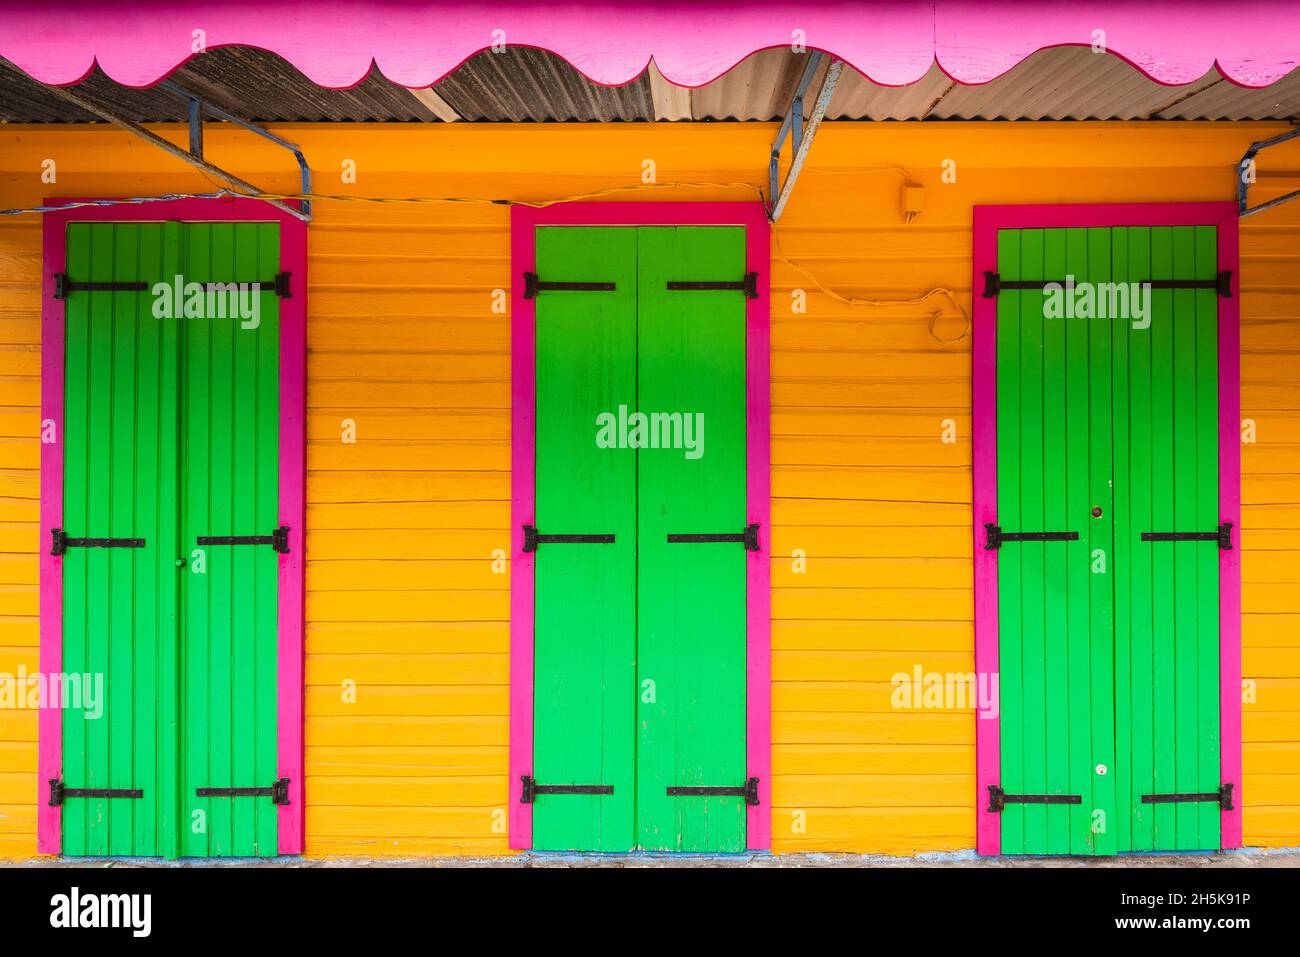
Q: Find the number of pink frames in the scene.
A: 3